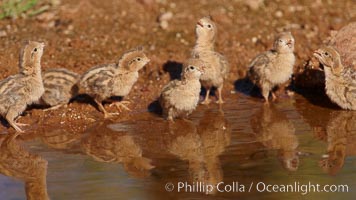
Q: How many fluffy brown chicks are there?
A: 7